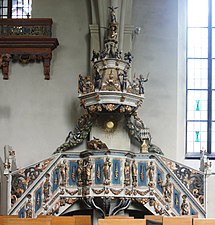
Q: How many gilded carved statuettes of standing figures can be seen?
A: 11